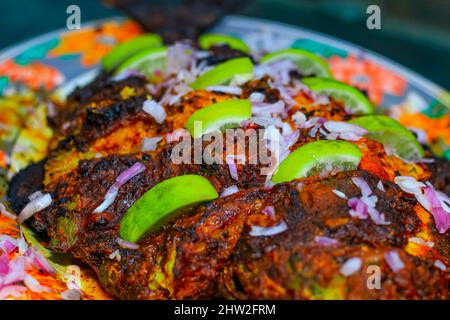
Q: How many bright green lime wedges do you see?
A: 10